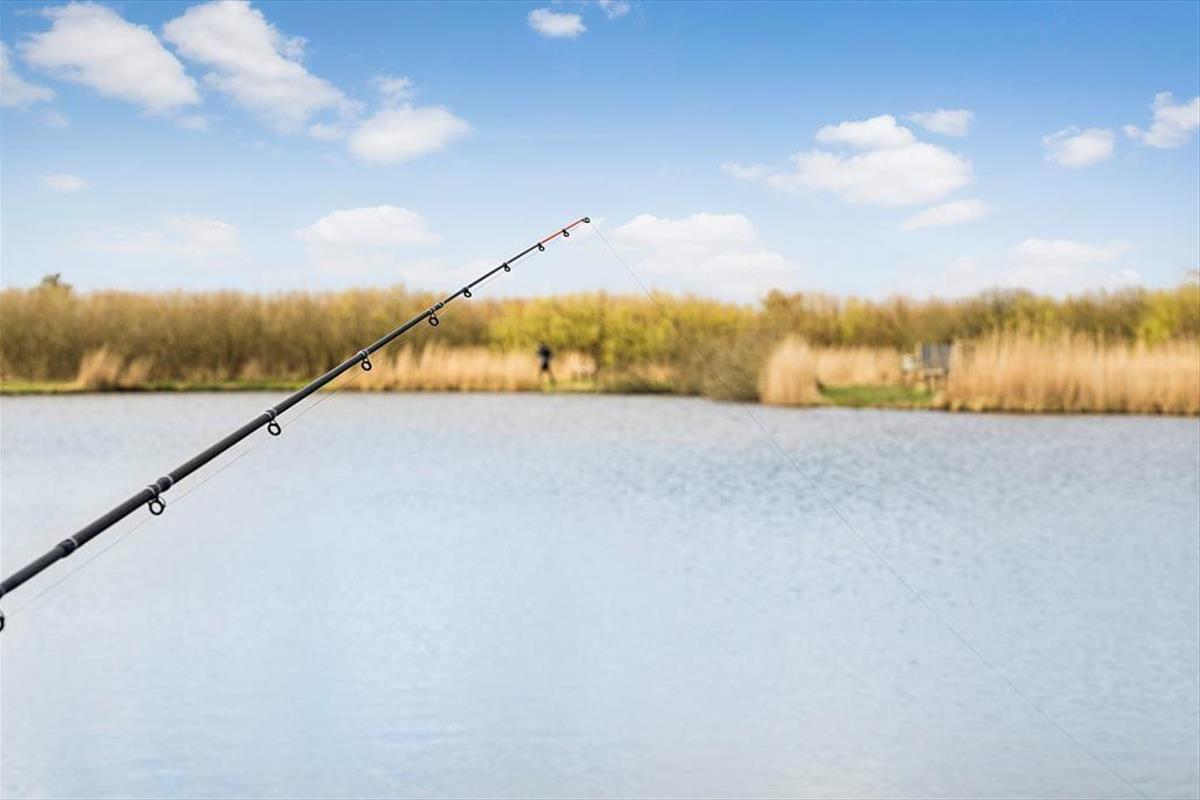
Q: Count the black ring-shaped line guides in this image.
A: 10